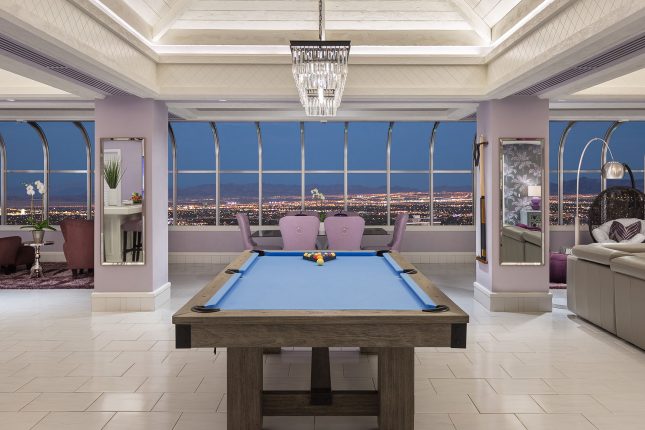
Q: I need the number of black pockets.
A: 6